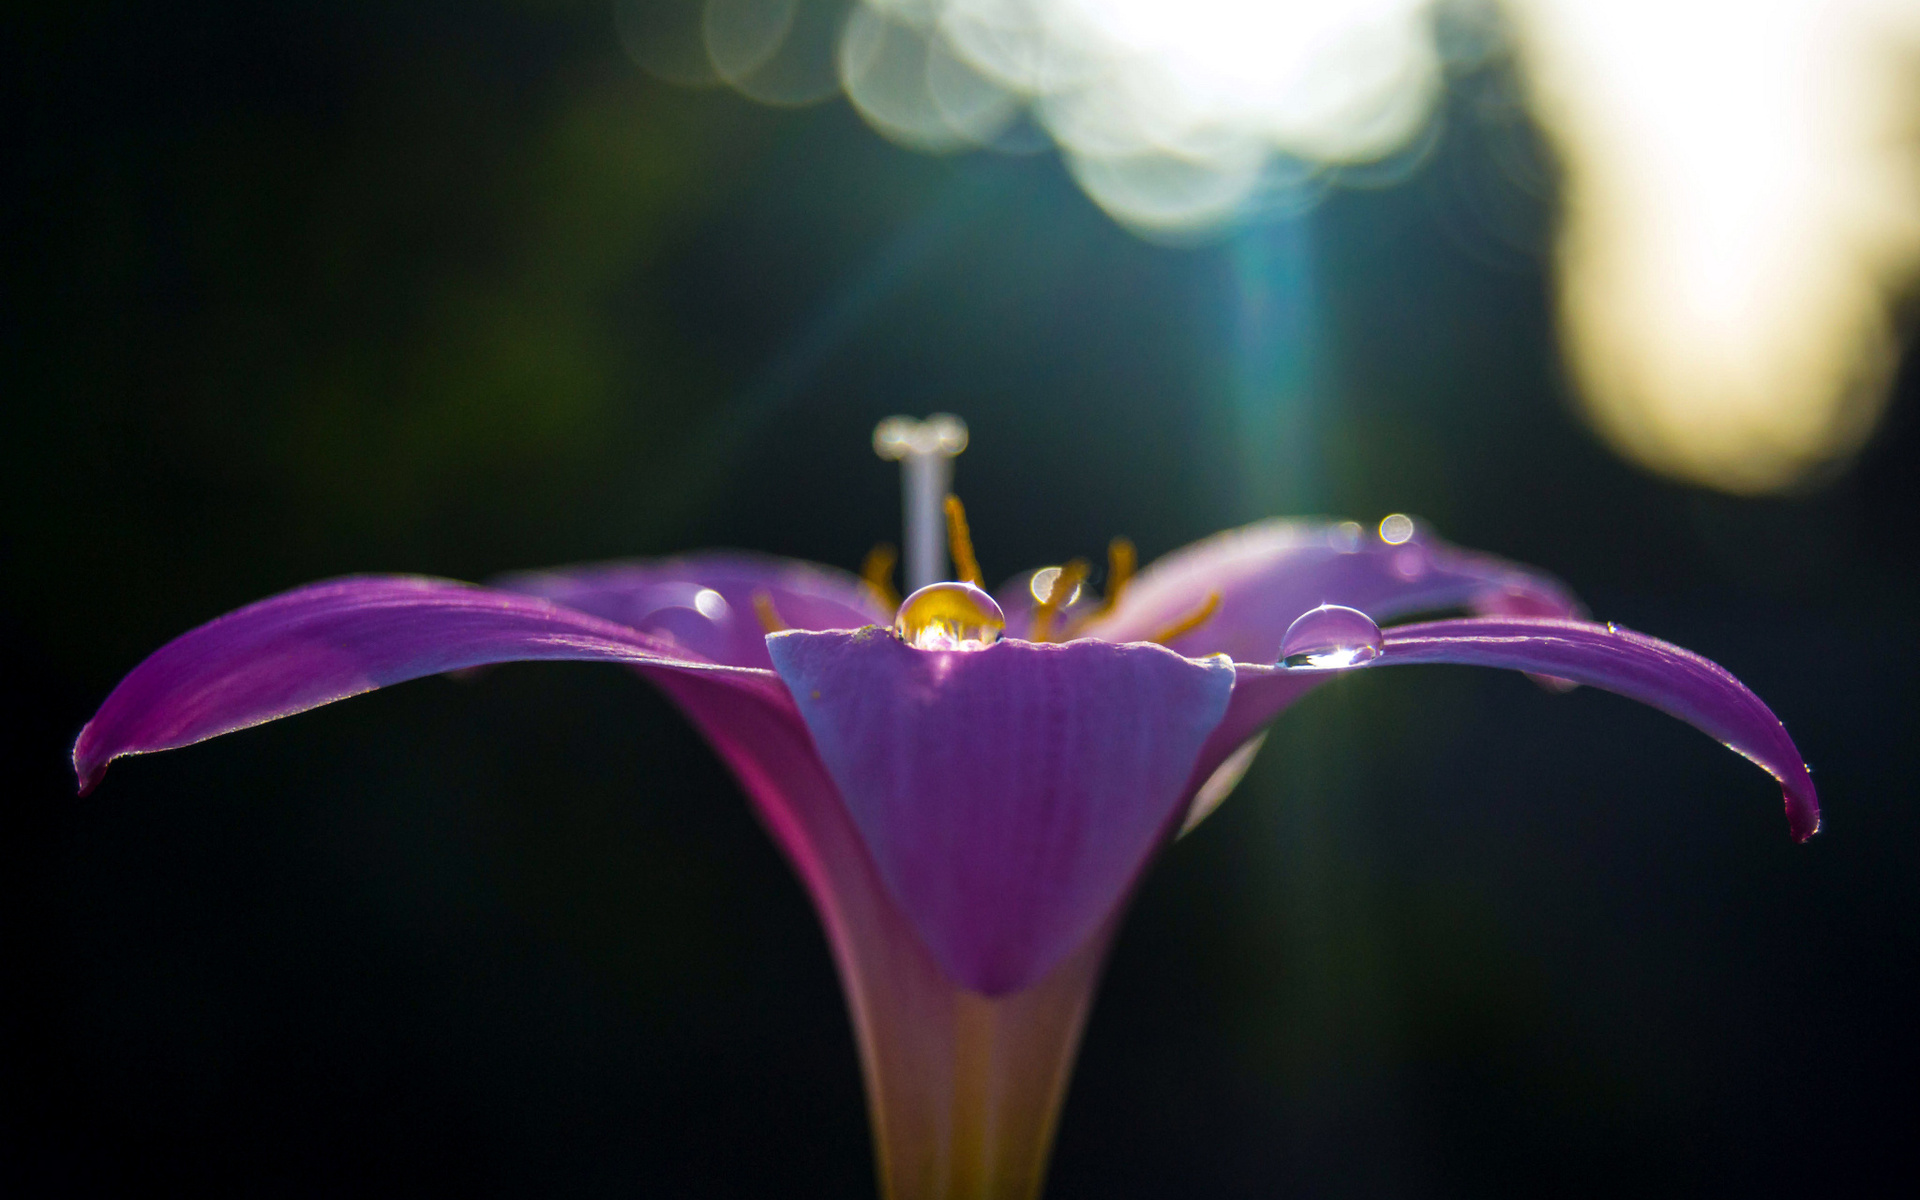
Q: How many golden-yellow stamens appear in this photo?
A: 6